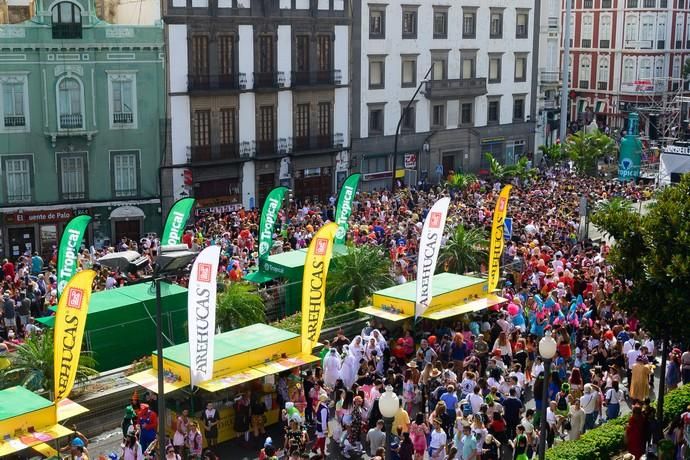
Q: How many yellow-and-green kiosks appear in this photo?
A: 3